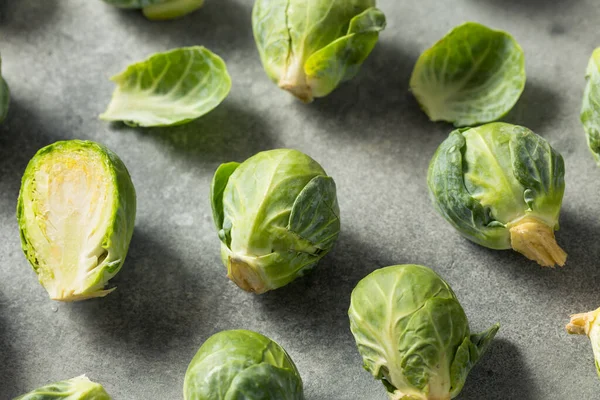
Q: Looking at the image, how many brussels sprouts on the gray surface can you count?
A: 11